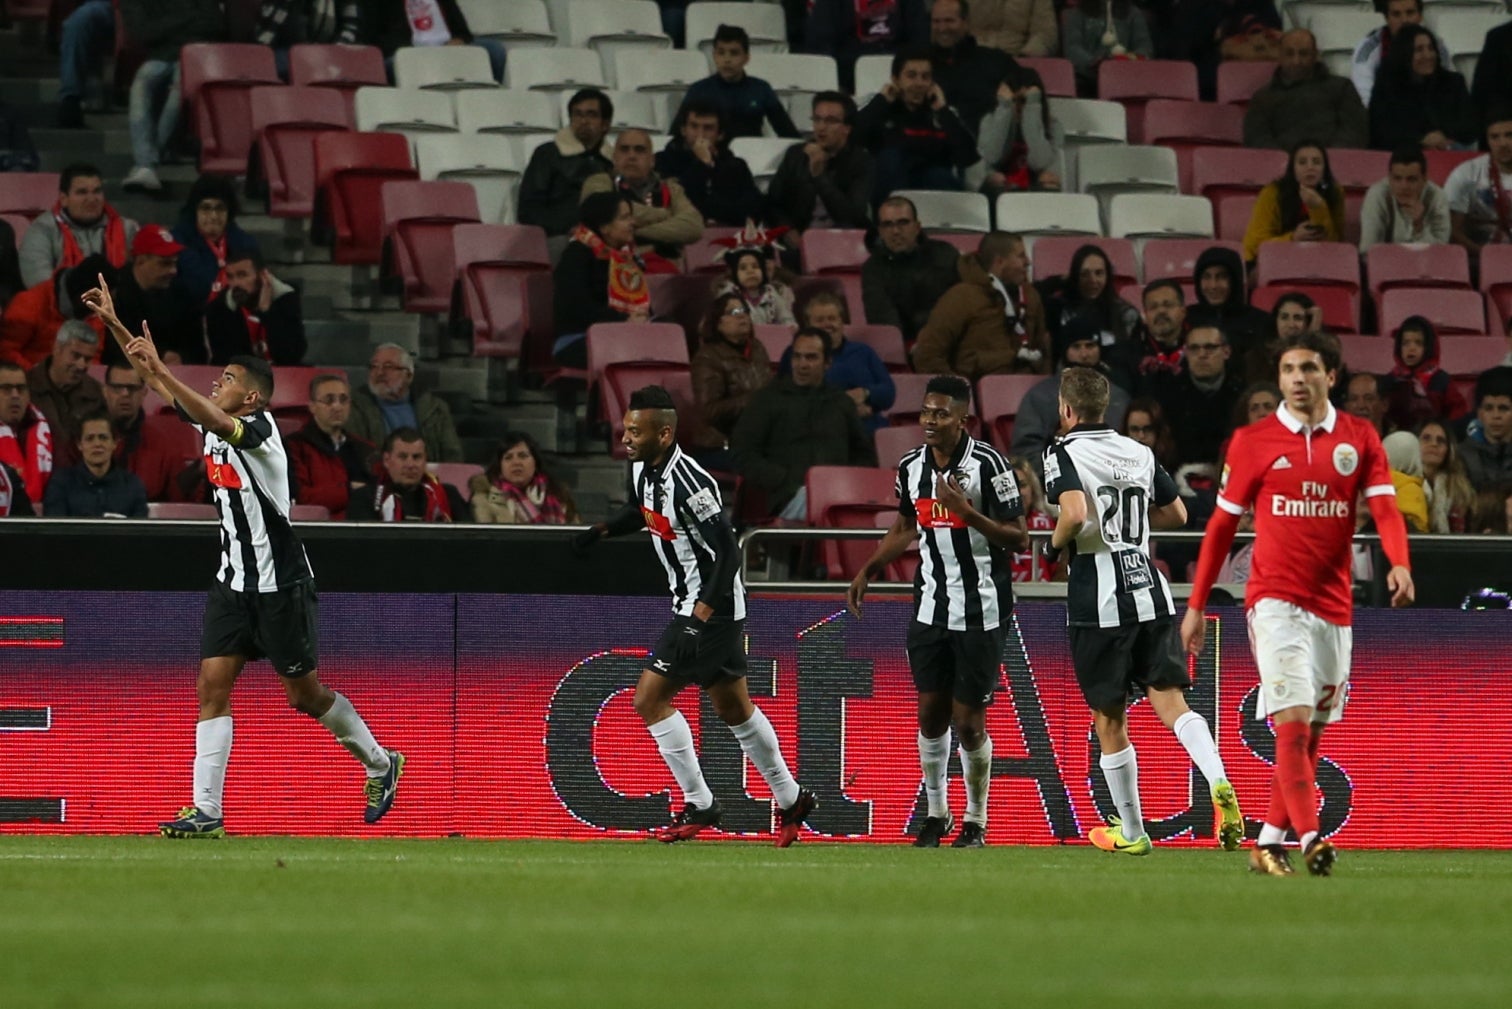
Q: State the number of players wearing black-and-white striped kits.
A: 4